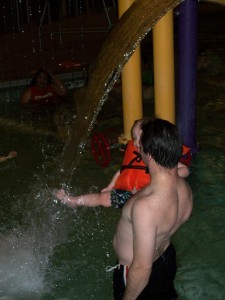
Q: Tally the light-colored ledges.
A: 1